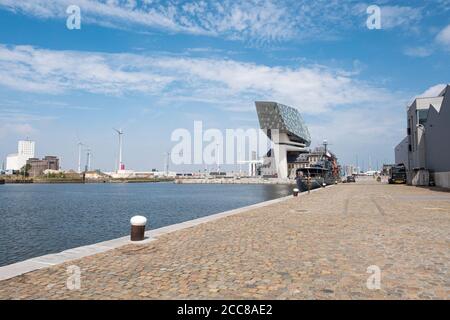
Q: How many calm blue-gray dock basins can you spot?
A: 1